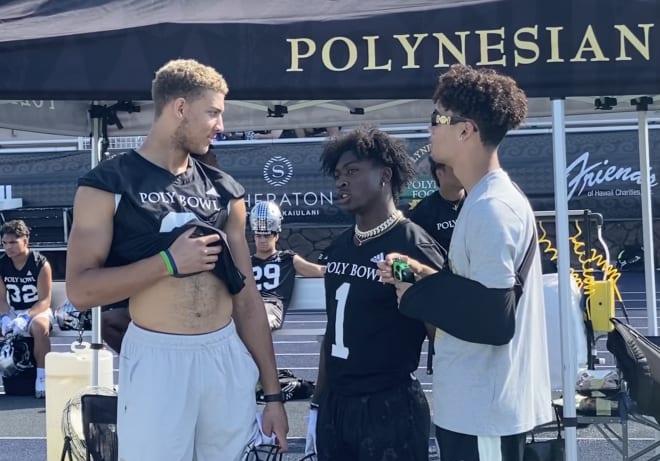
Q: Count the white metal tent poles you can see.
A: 3